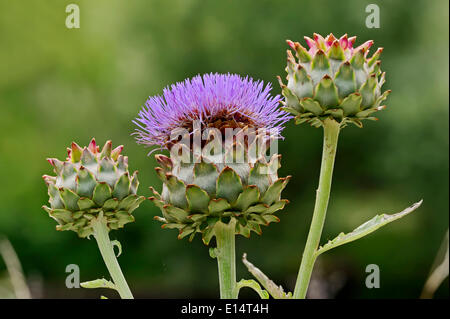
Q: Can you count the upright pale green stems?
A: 3